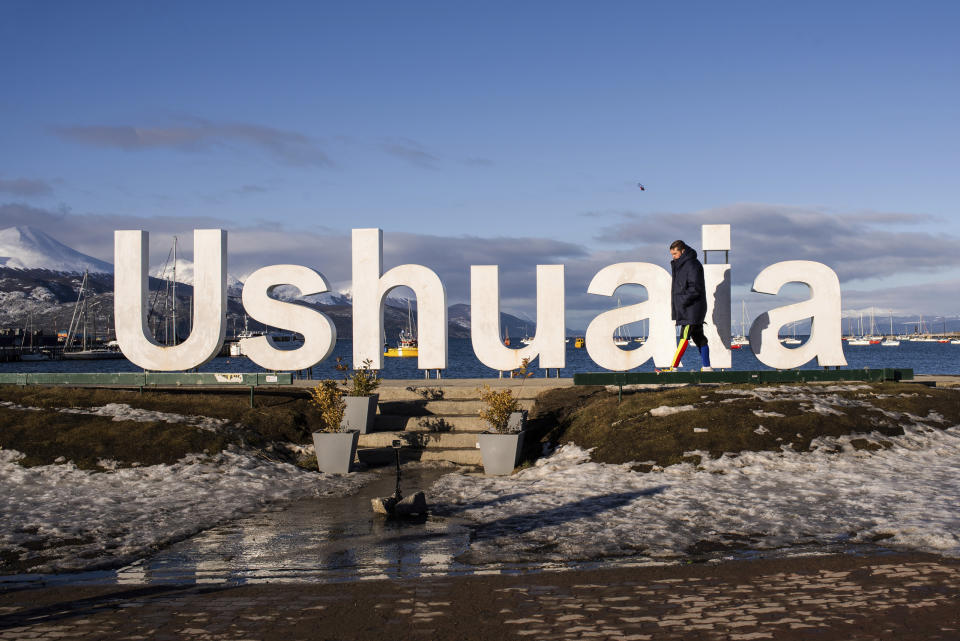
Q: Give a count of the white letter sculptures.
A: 7